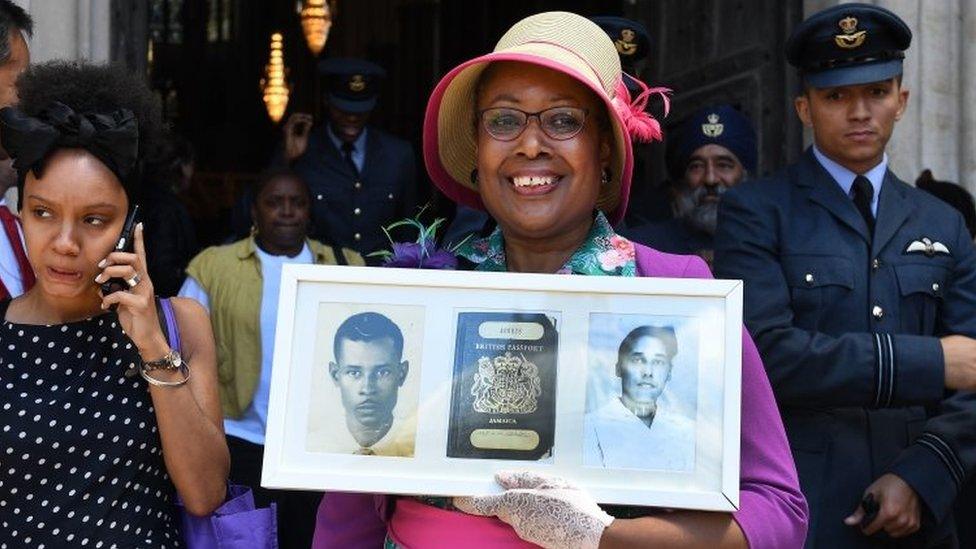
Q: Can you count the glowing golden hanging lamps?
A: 2